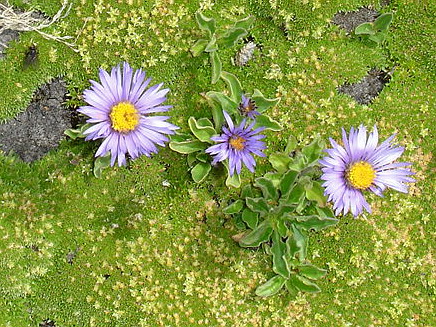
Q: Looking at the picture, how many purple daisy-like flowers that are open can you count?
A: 3